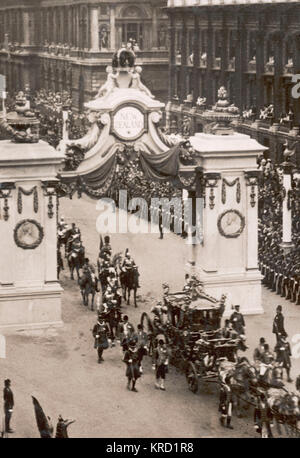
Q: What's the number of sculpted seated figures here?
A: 2